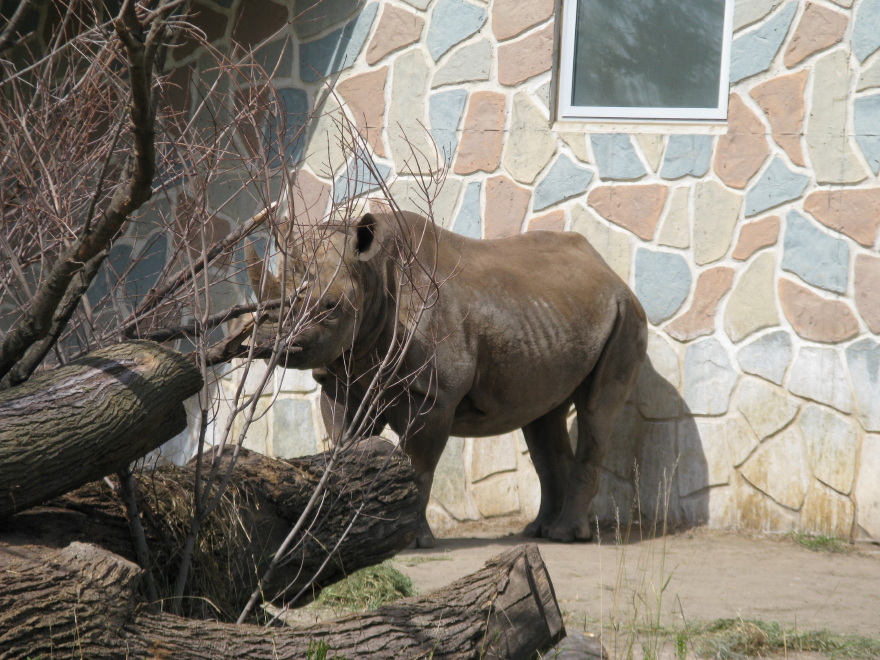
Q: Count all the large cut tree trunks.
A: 3